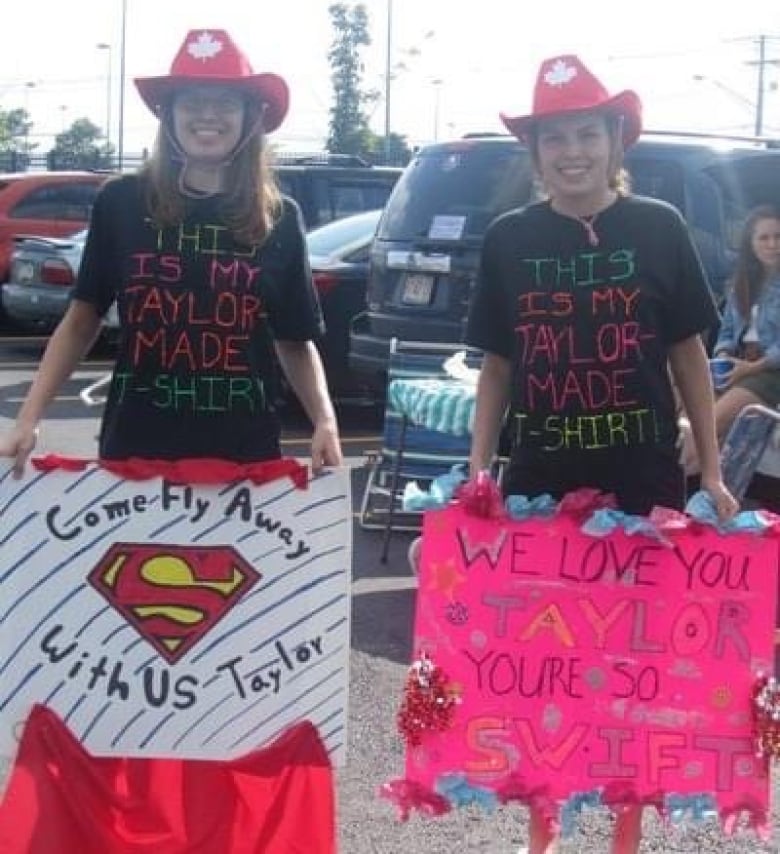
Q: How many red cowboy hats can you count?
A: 2